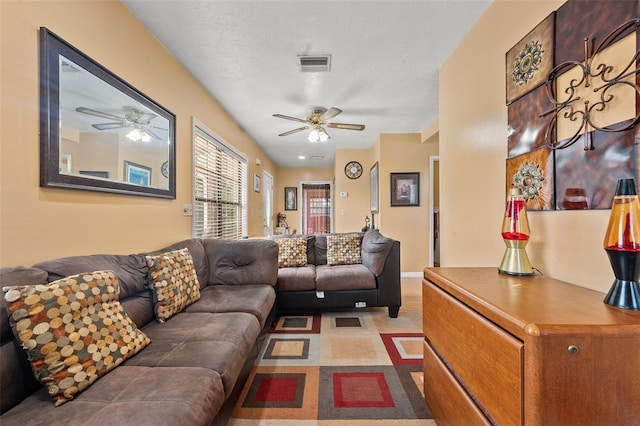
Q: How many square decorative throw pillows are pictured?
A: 4